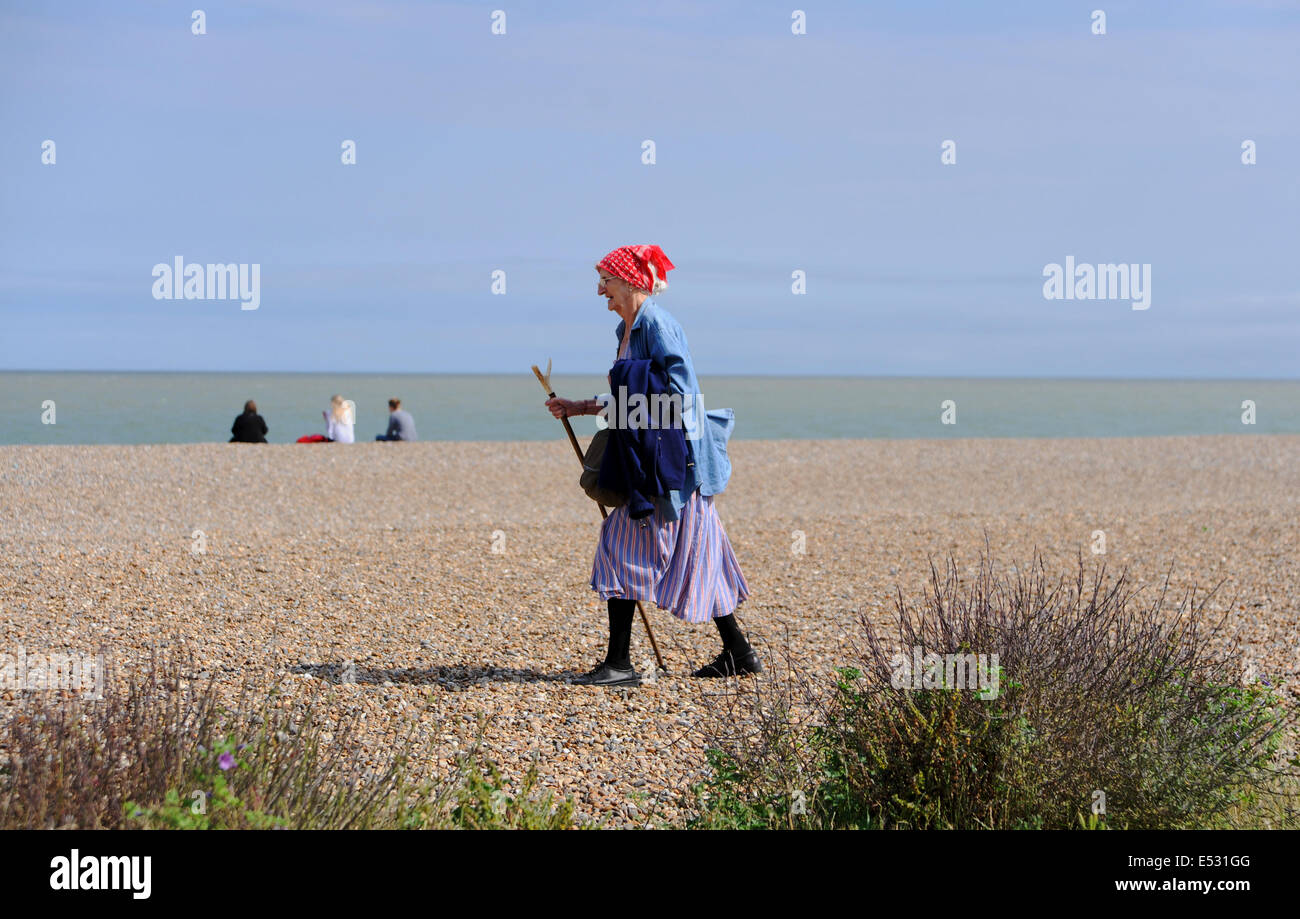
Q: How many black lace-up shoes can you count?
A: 2